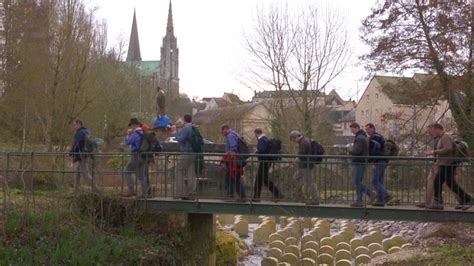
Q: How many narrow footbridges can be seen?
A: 1